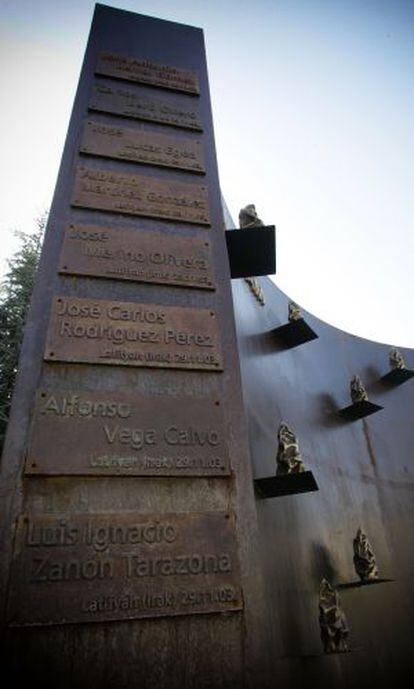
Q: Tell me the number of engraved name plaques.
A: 8